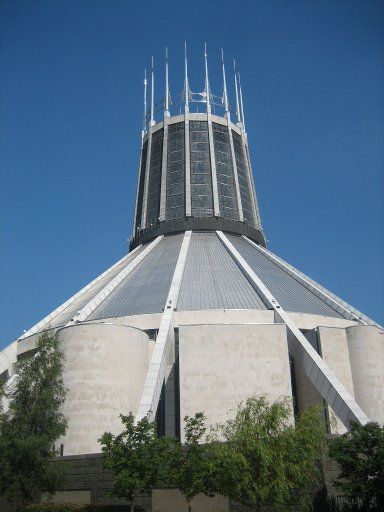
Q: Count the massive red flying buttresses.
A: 0